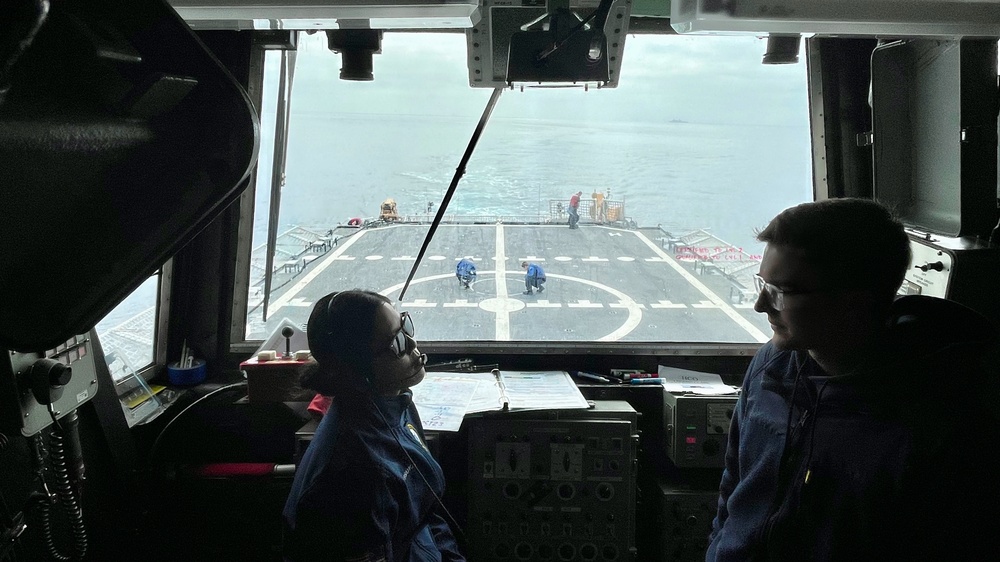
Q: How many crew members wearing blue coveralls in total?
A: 2